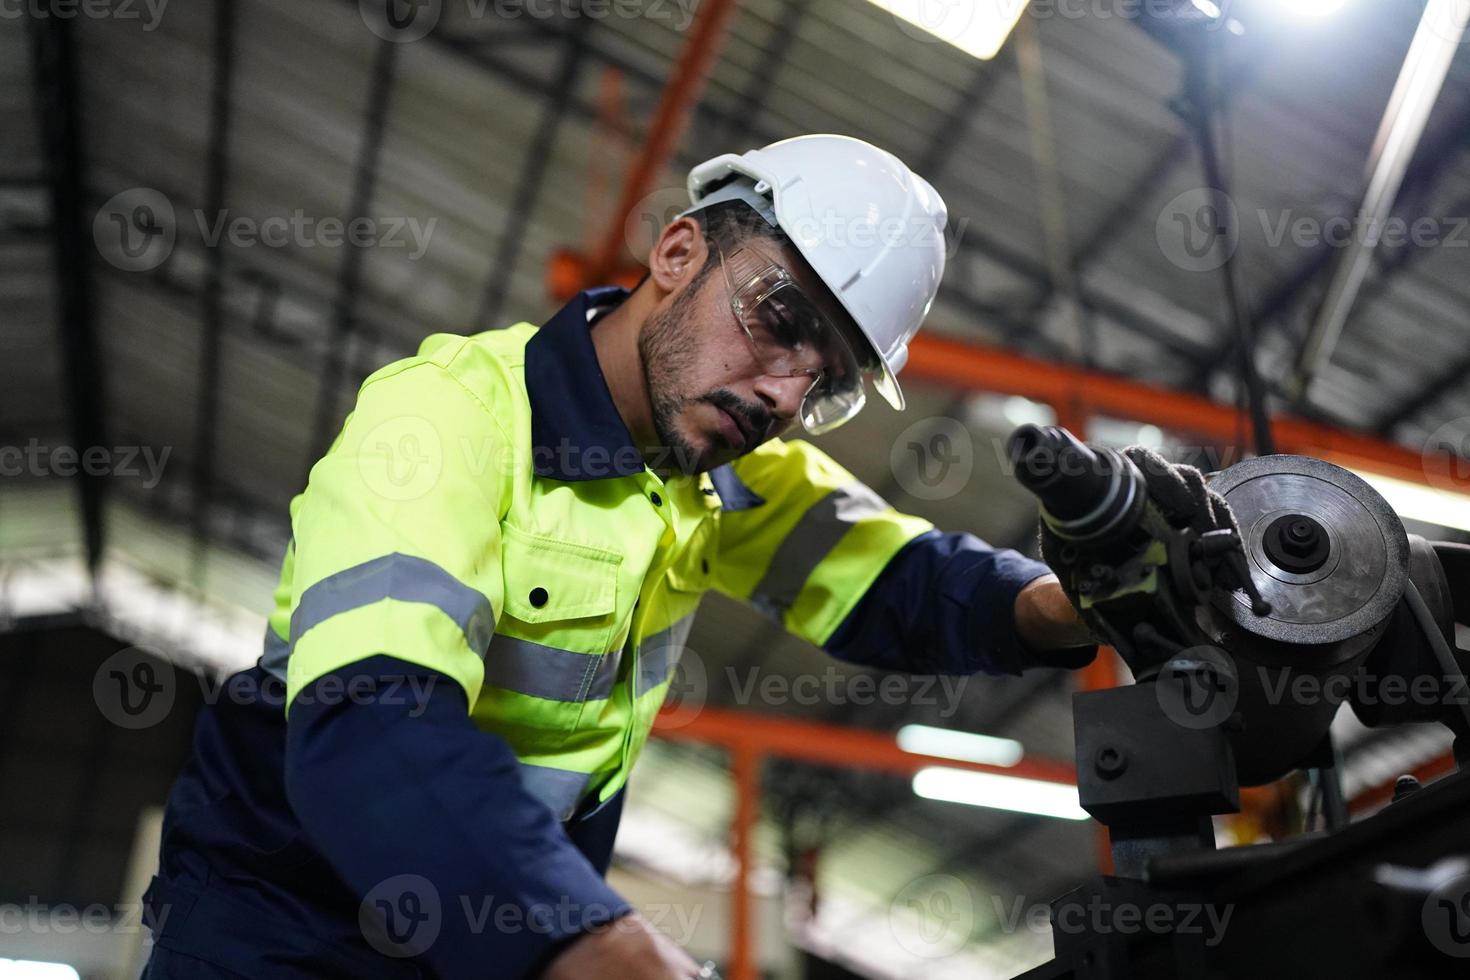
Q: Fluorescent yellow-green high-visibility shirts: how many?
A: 1